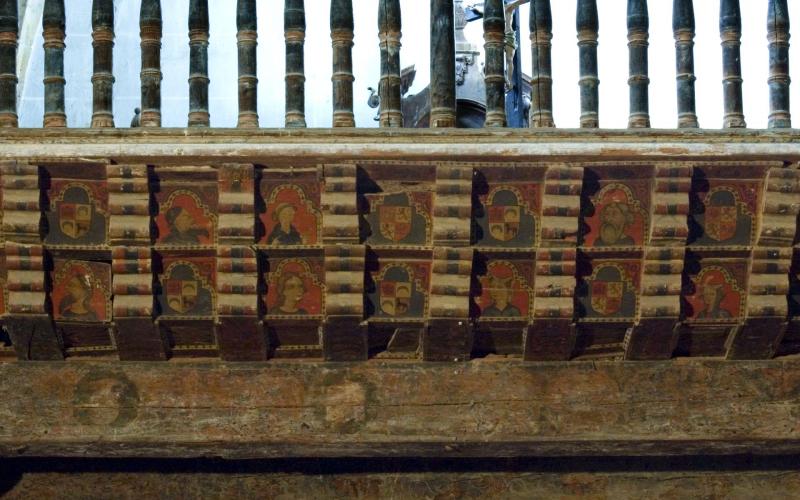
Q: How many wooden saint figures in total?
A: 7